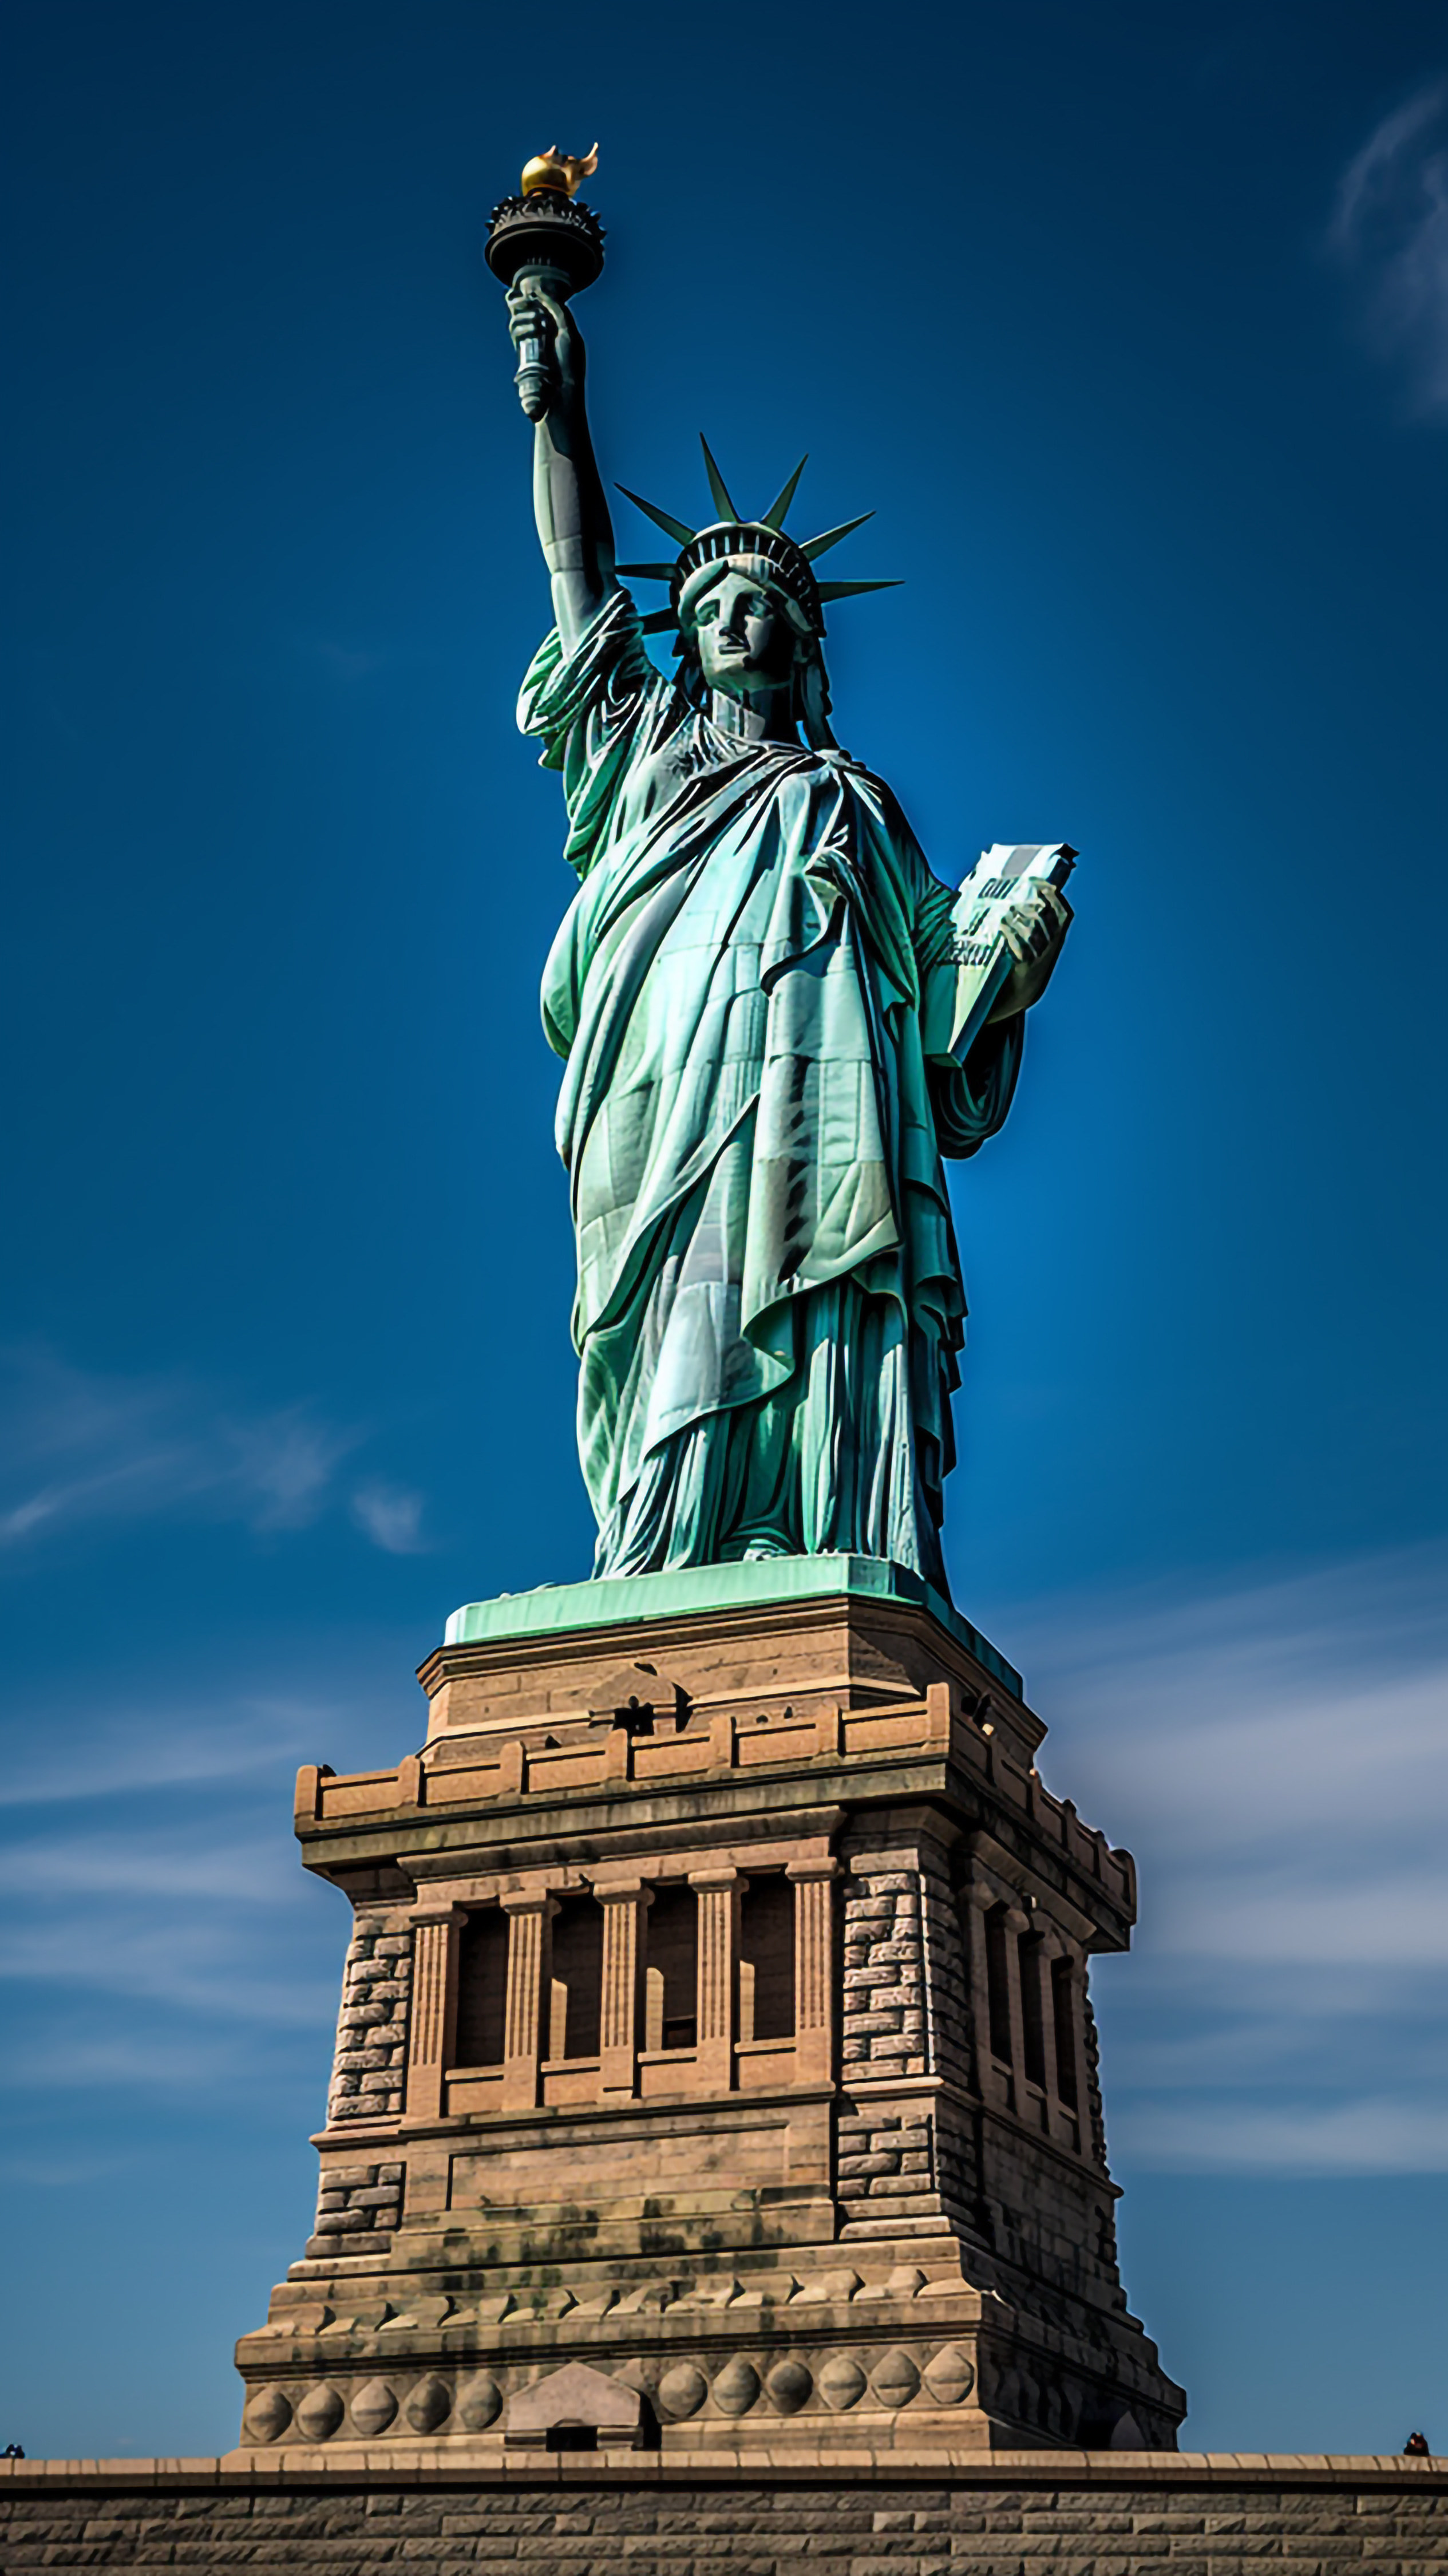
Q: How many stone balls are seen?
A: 11